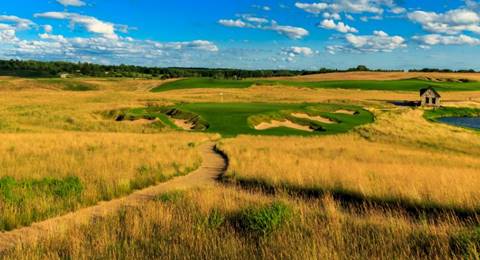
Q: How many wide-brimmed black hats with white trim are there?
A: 0